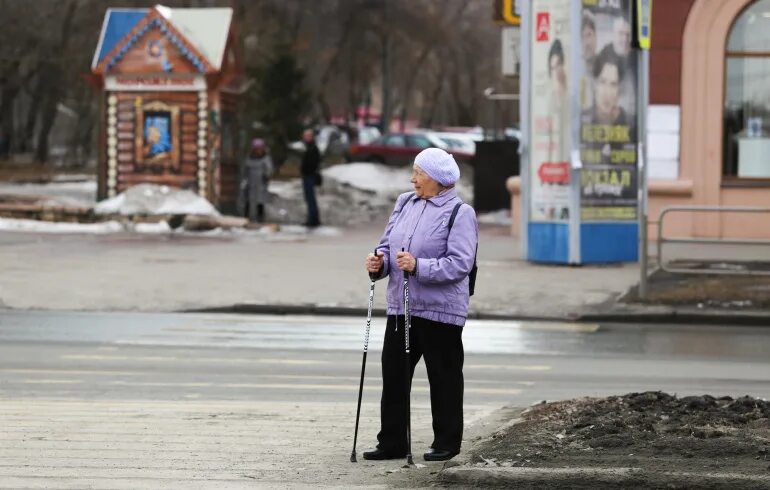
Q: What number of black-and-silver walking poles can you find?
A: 2